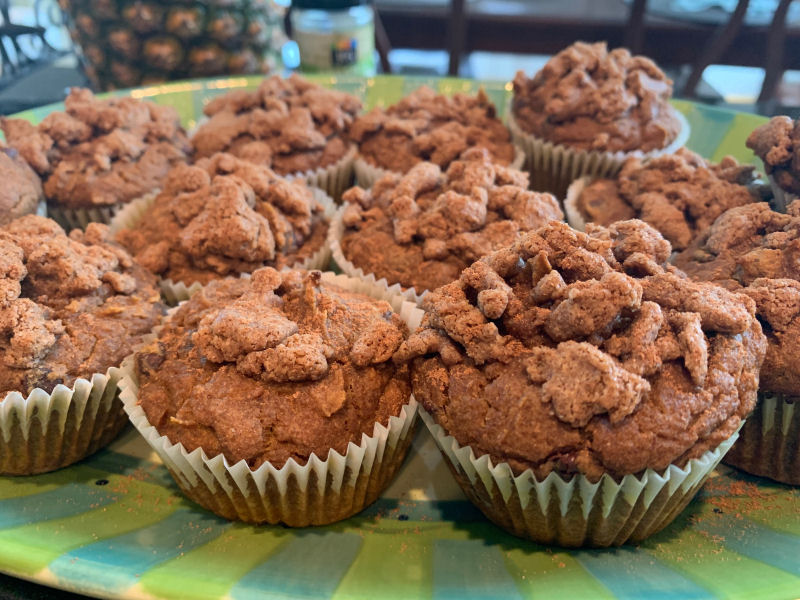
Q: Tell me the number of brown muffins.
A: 13